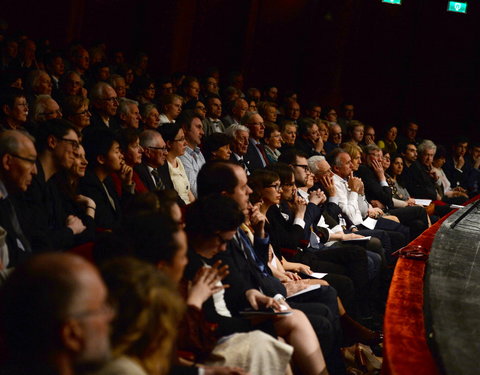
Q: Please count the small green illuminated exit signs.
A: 2